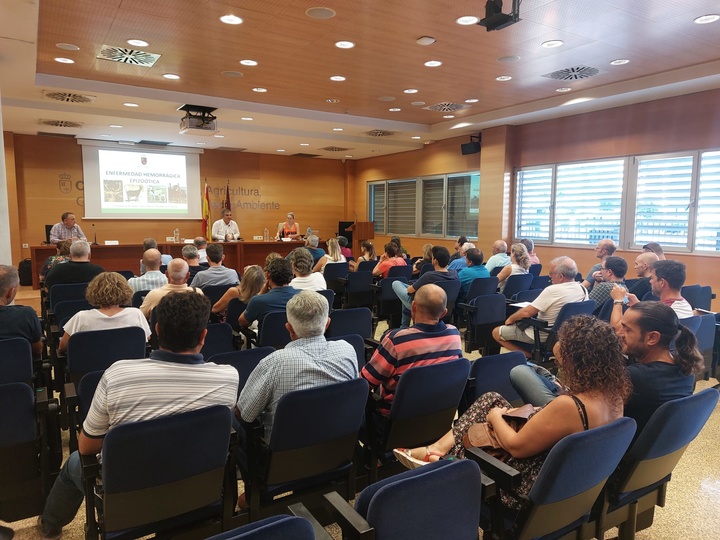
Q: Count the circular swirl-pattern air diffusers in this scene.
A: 7